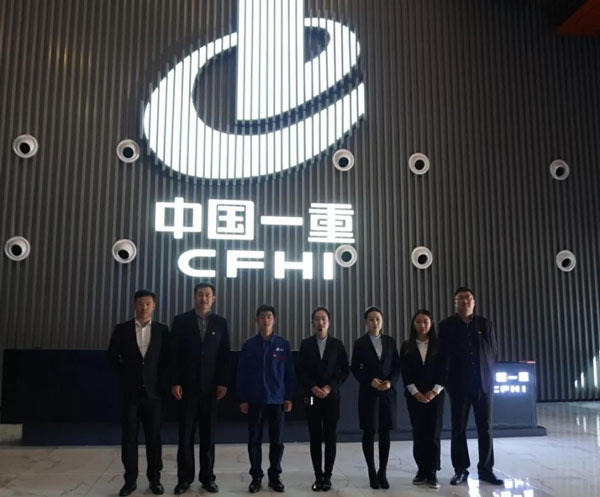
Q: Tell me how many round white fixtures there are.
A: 10